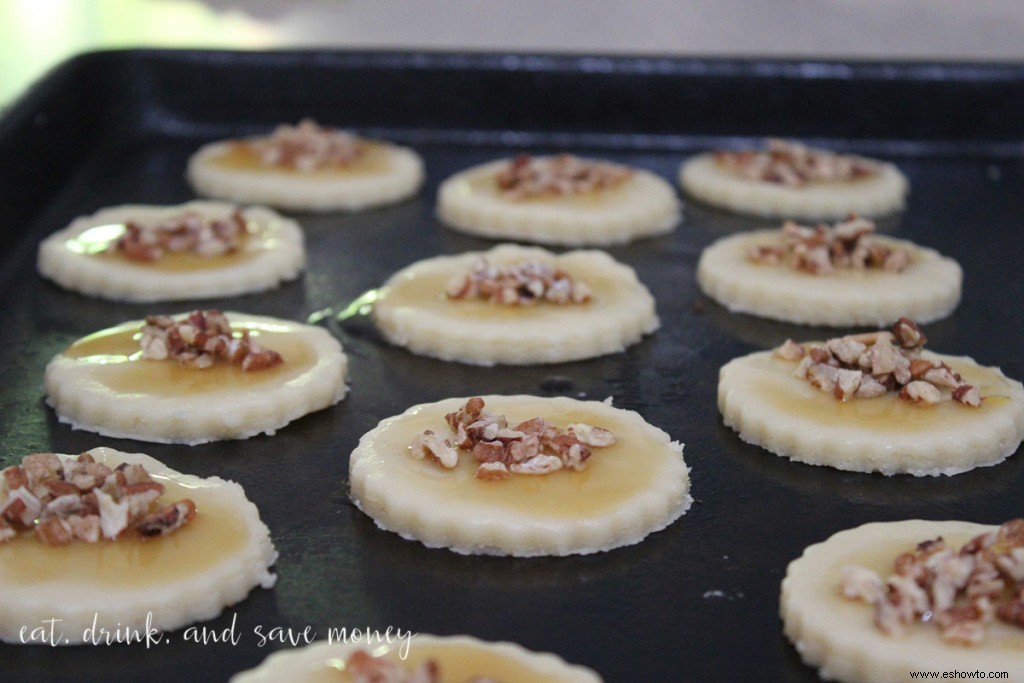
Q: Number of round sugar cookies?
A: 12